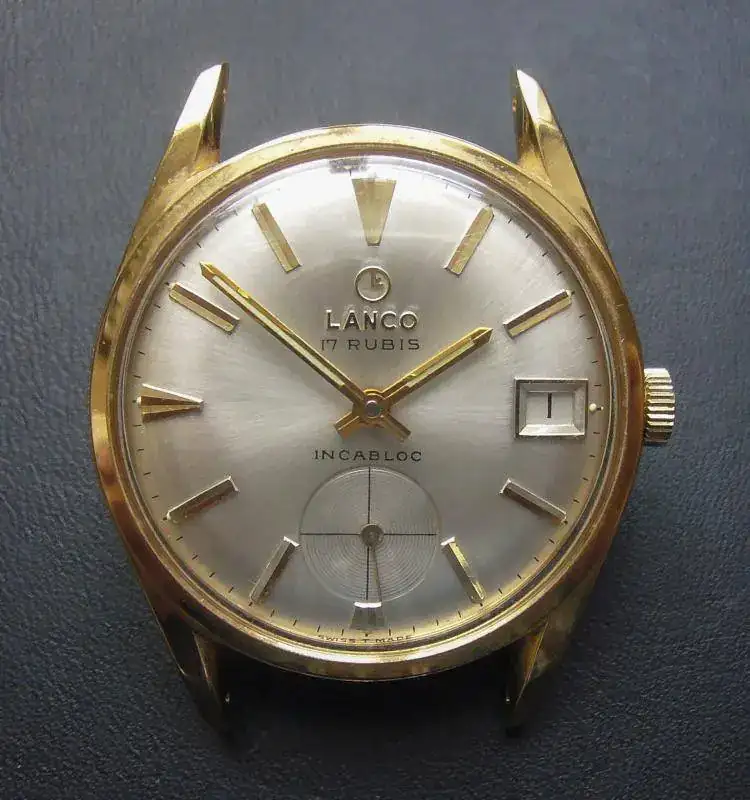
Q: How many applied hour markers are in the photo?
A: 11